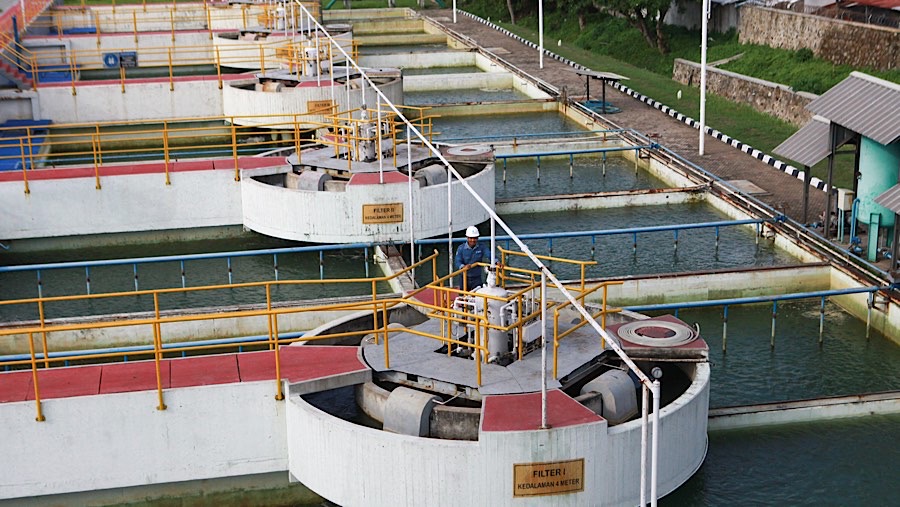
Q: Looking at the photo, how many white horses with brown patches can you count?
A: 0